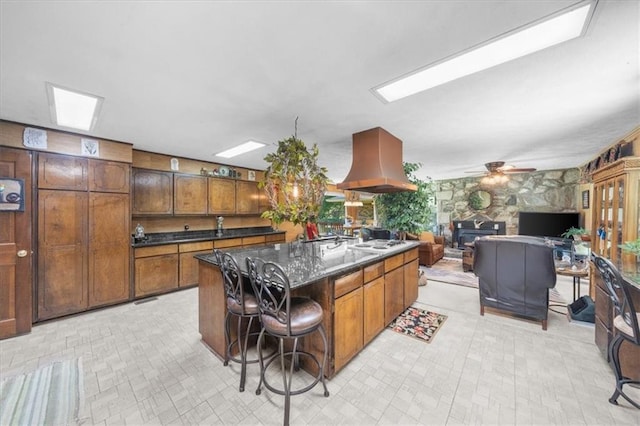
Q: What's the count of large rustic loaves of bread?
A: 0